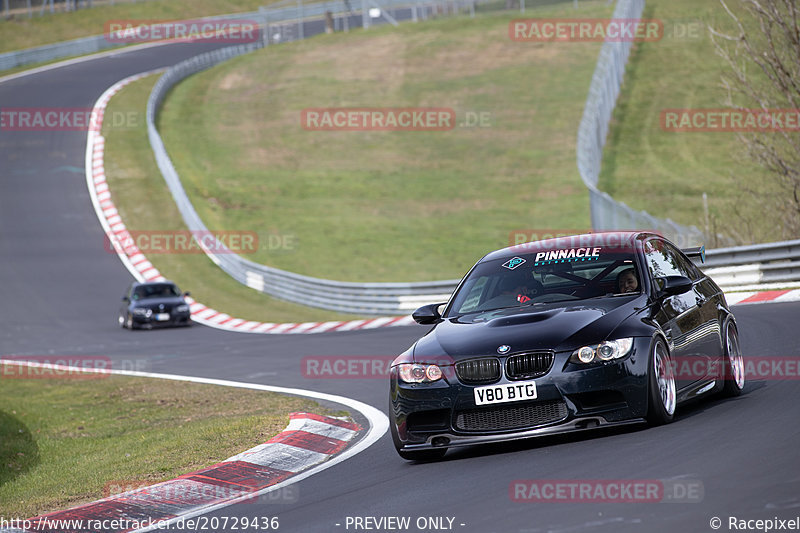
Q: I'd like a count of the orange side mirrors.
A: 0